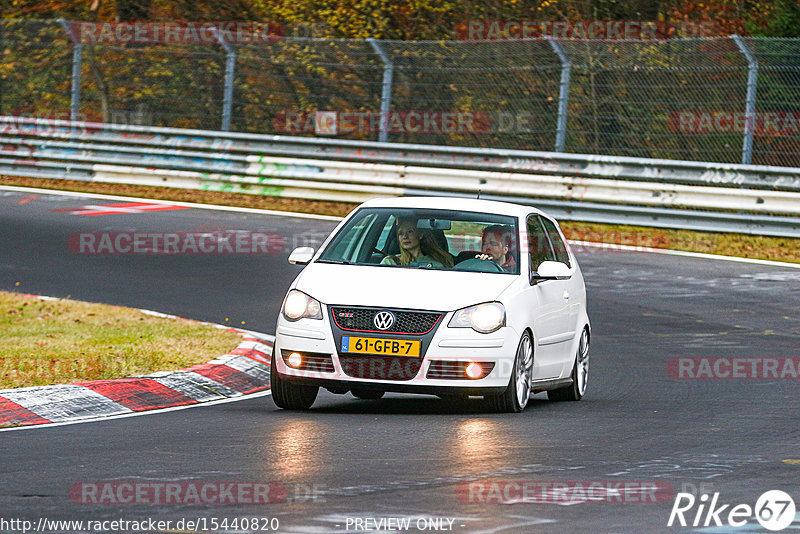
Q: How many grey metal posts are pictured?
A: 5